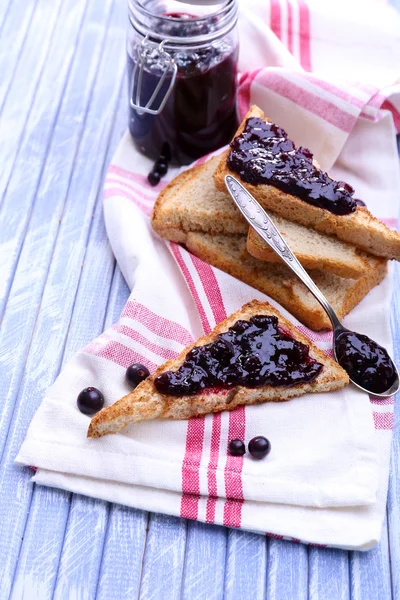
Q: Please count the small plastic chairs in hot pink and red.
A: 0